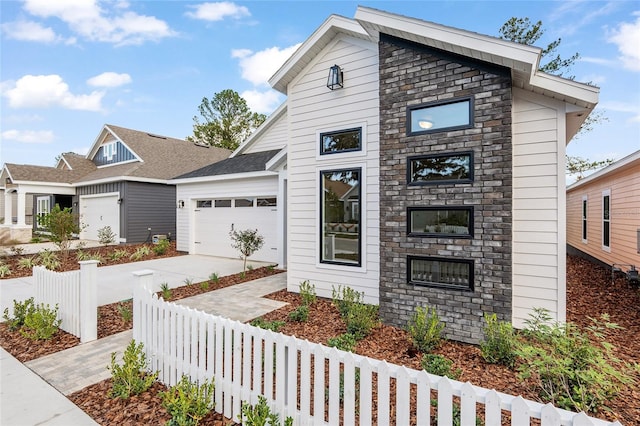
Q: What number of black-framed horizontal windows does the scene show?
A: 5